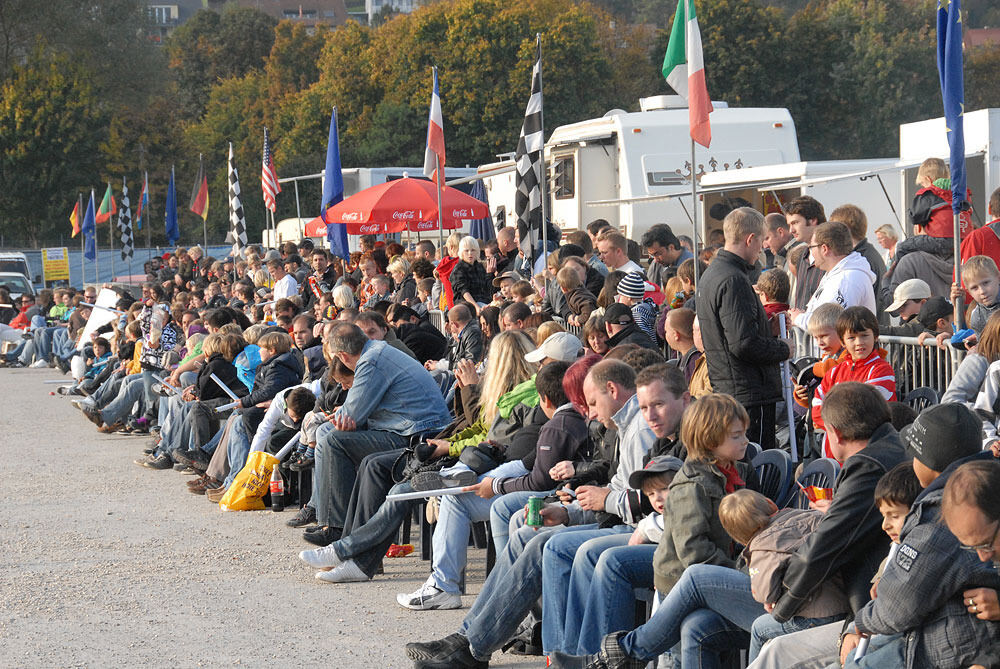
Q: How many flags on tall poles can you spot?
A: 14